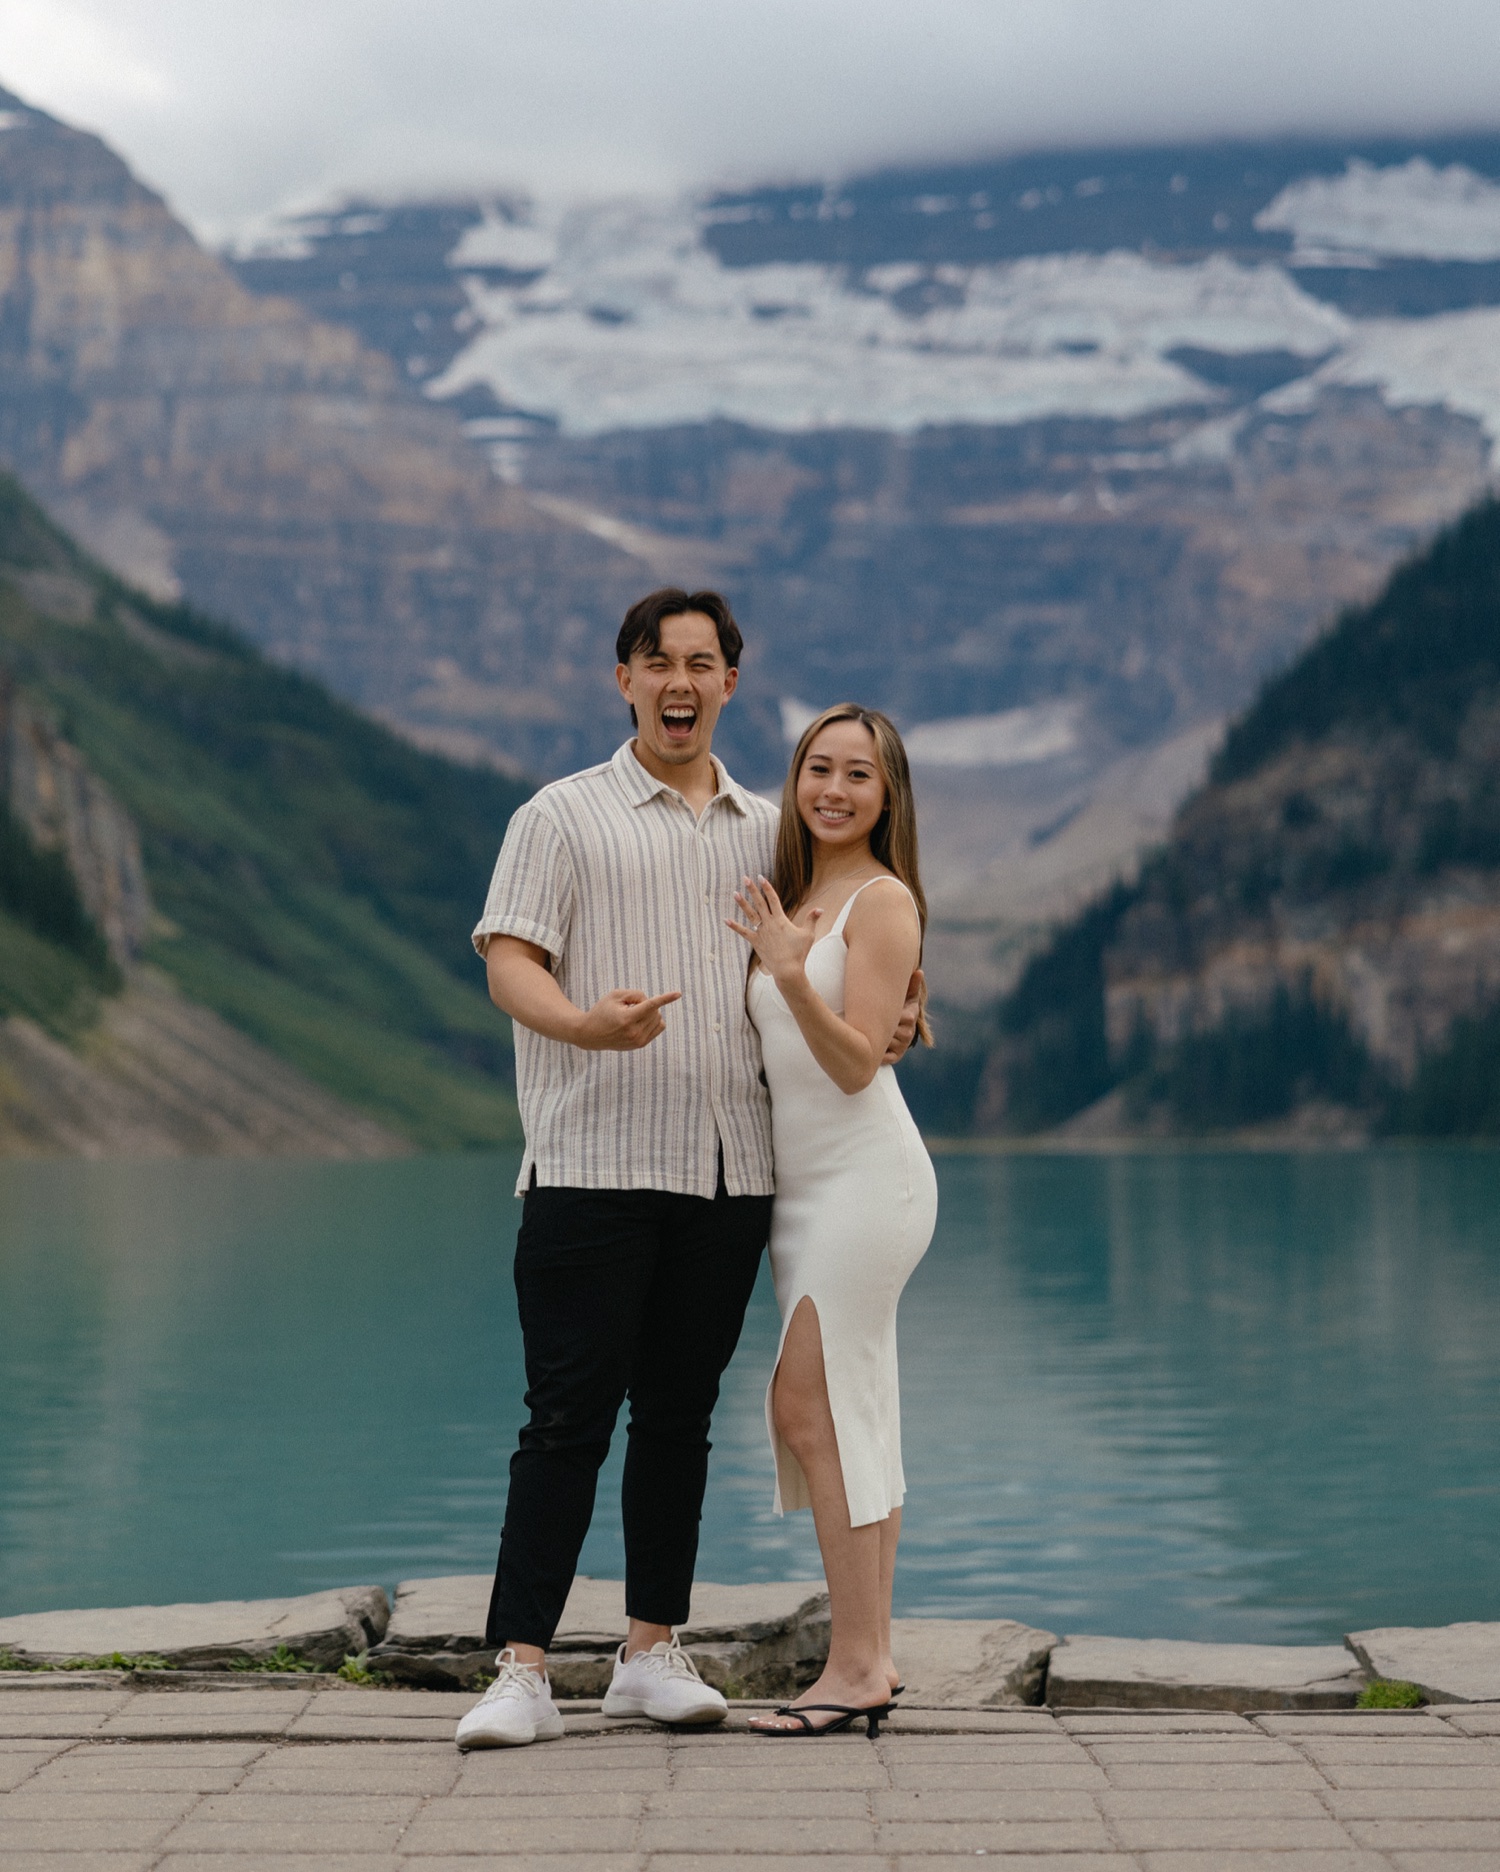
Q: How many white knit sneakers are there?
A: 2